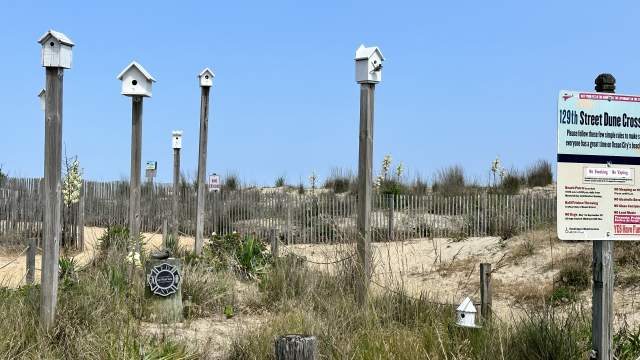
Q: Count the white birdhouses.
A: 7